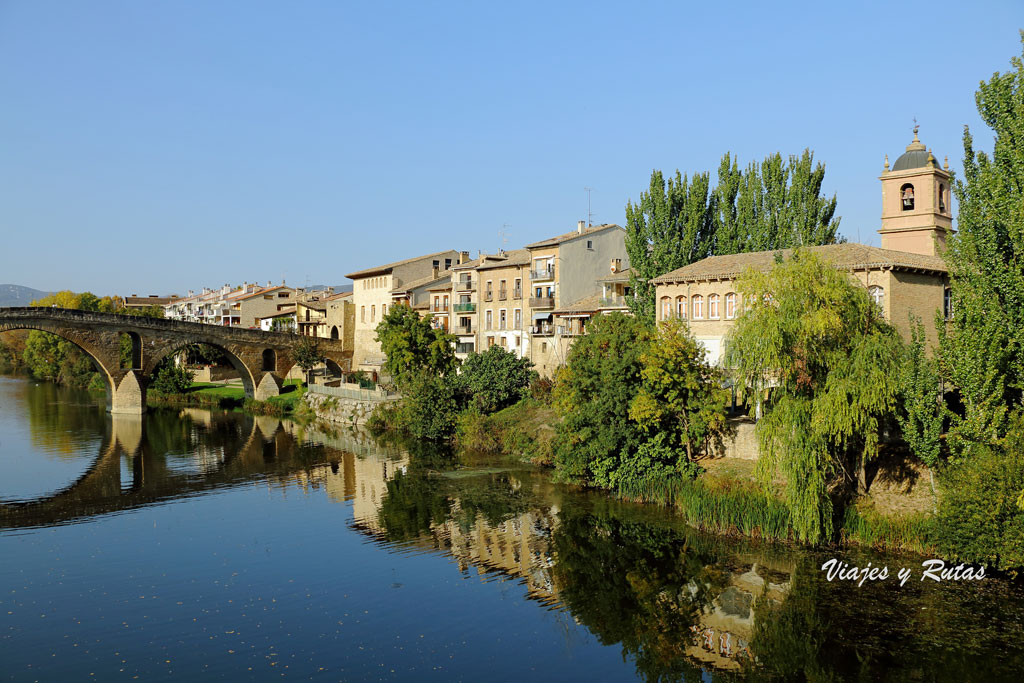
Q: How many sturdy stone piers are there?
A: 2